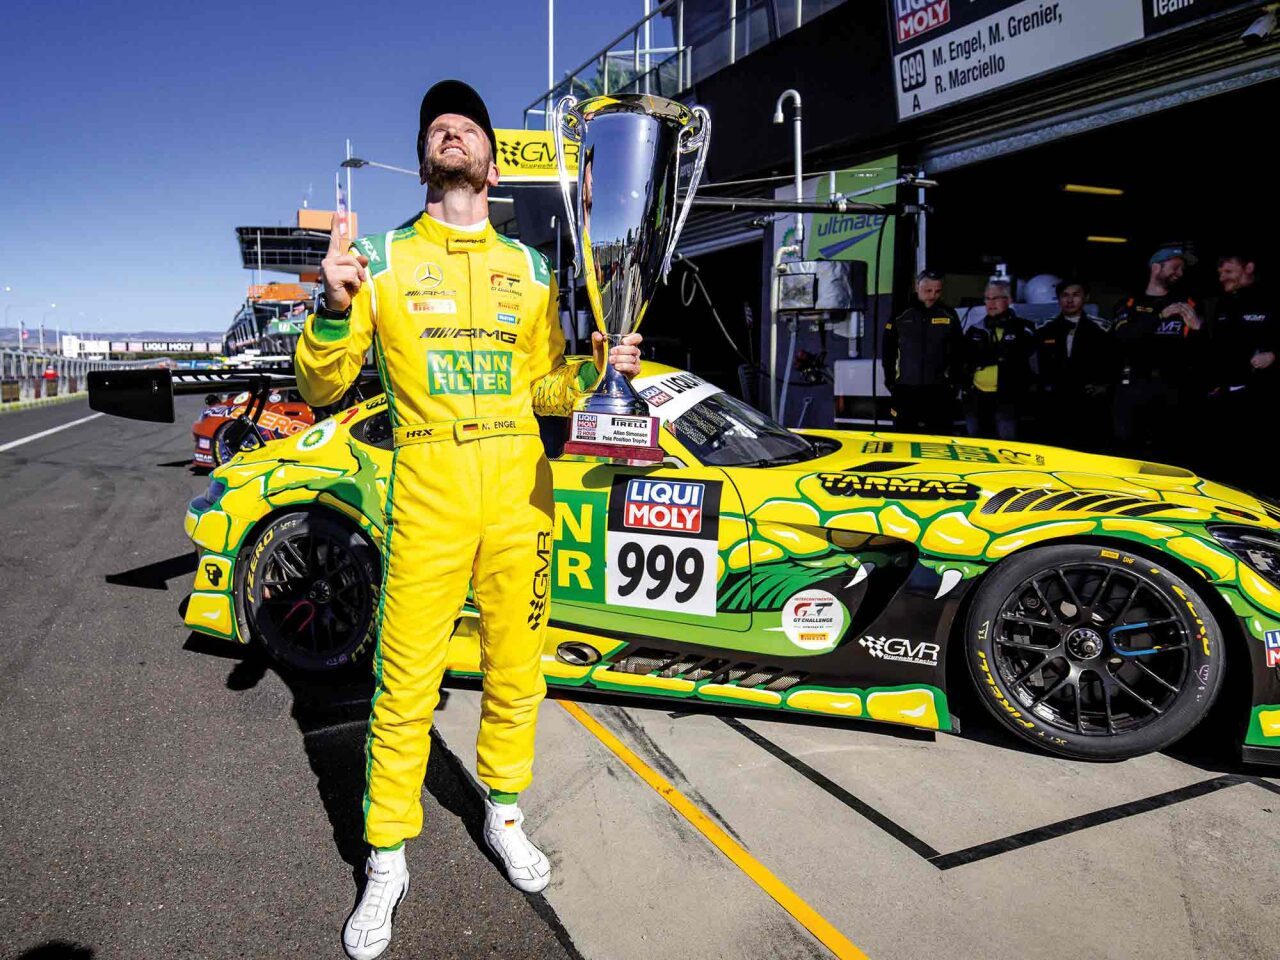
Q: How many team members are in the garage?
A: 5